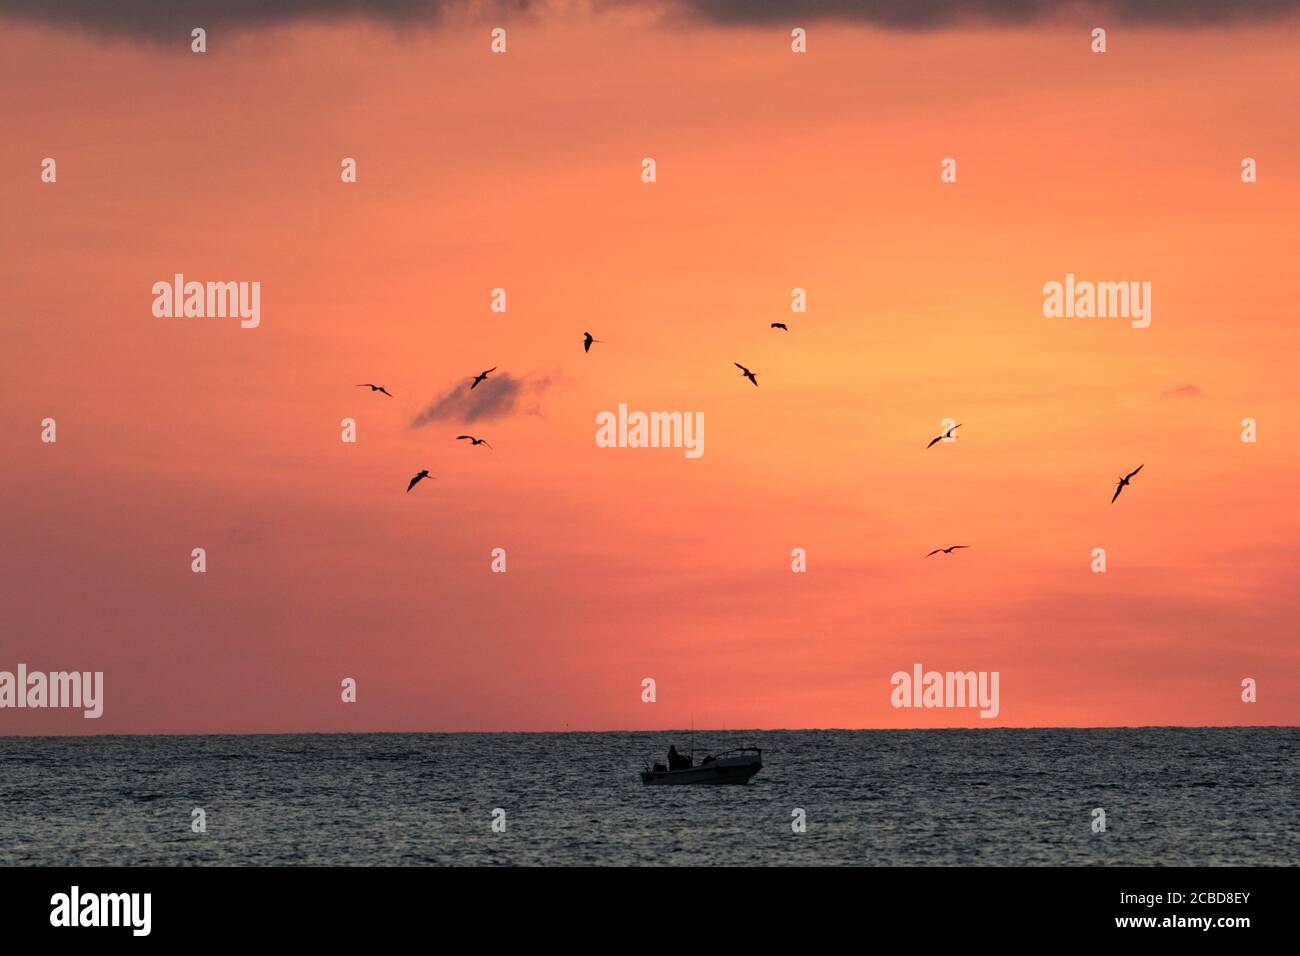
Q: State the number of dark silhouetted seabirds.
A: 10